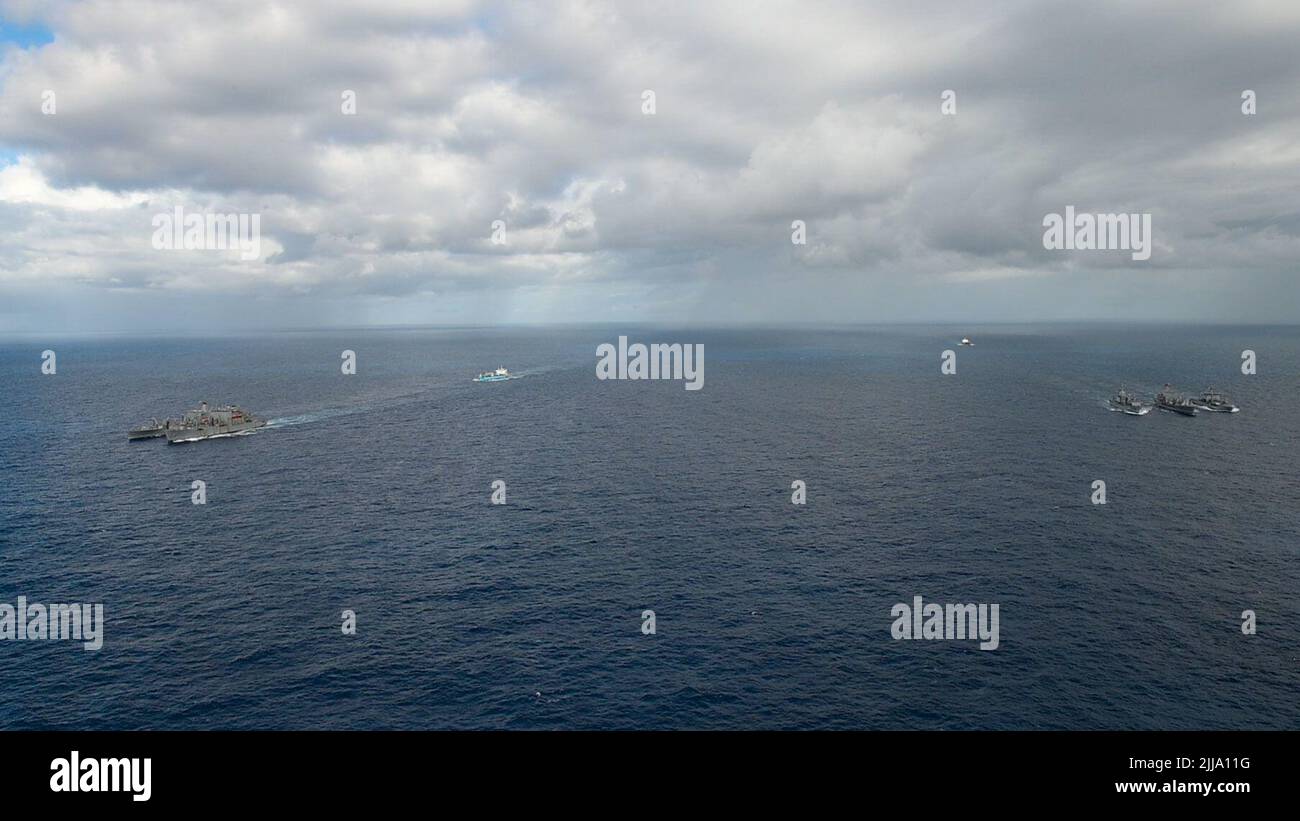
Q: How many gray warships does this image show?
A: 5